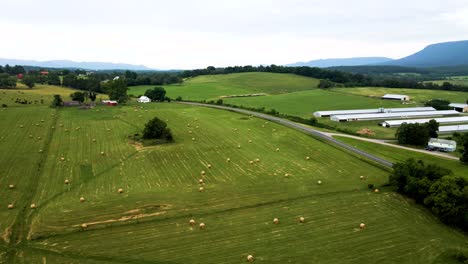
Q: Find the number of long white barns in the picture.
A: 4